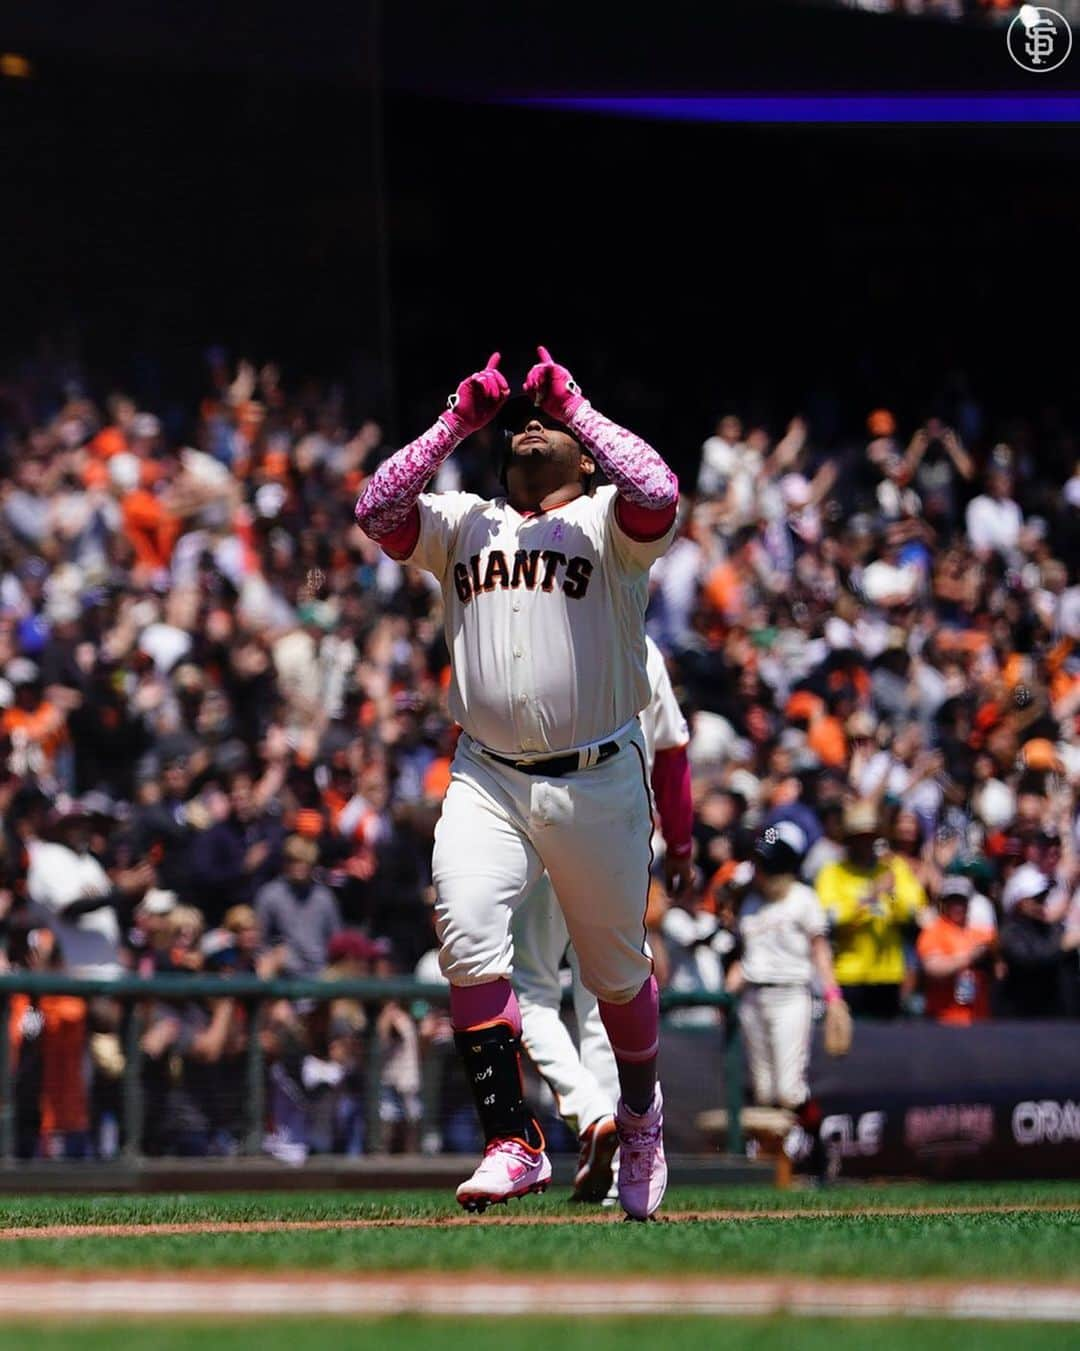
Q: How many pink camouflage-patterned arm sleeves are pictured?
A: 2